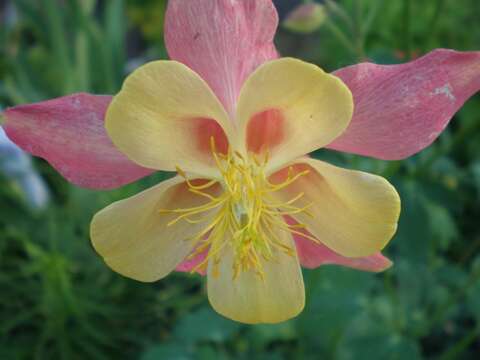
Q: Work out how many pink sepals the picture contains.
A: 5